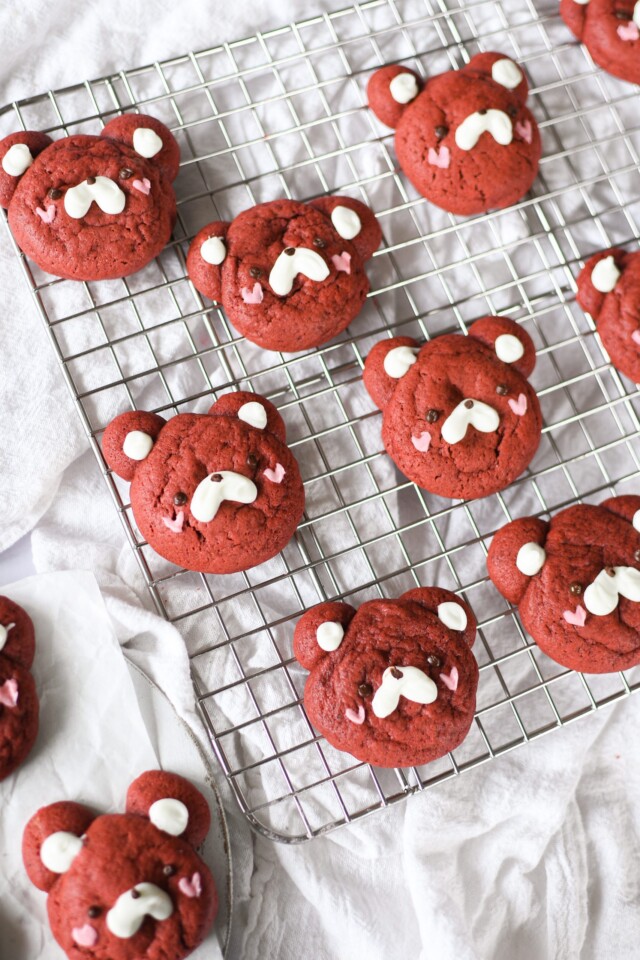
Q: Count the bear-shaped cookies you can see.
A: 11